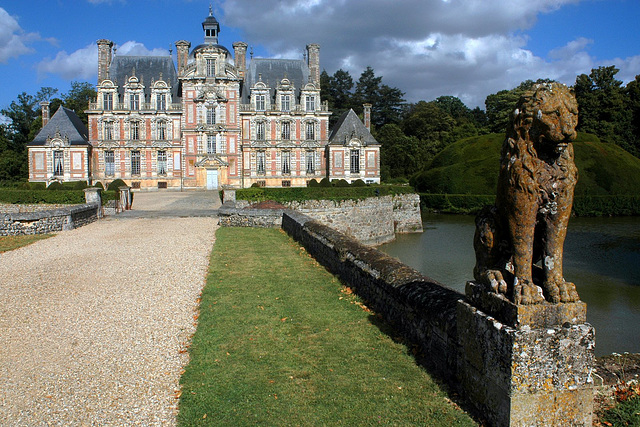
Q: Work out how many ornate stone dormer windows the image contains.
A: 6